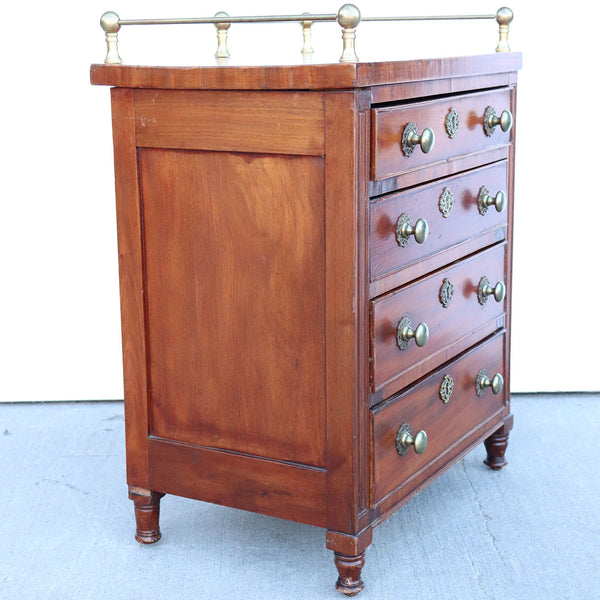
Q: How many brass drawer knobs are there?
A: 8